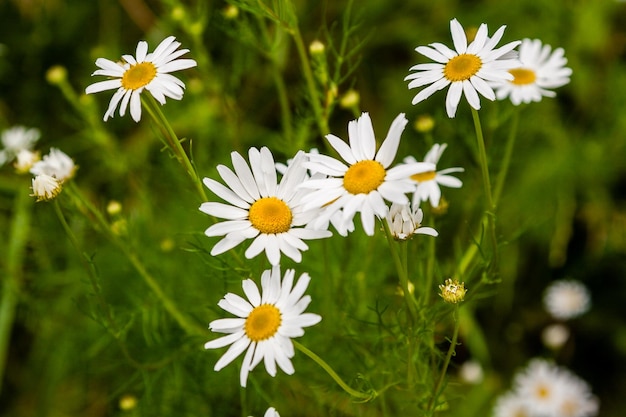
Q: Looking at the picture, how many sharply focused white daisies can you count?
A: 5